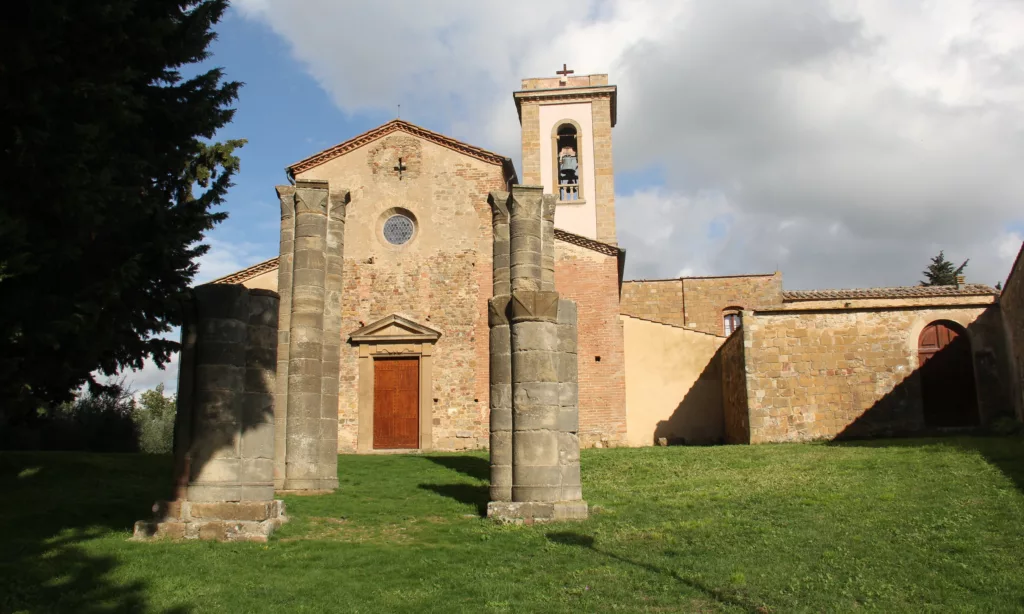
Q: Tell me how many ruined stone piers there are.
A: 4